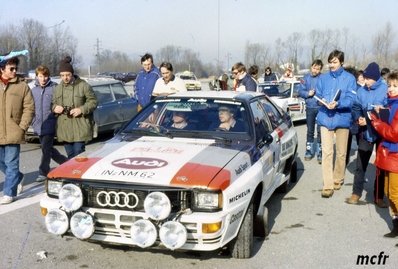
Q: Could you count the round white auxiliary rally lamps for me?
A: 6